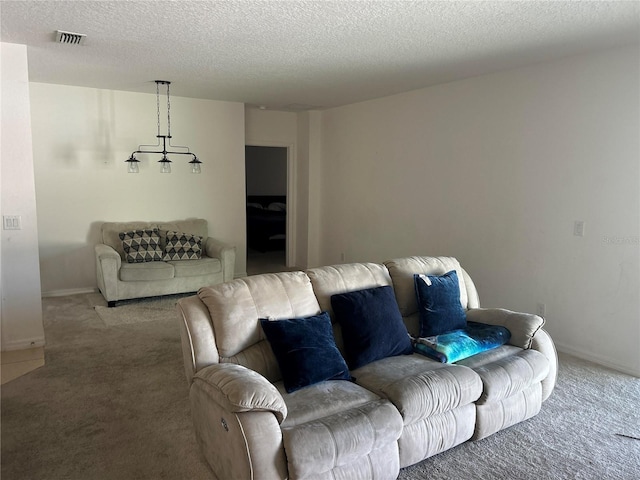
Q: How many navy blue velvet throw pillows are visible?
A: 3